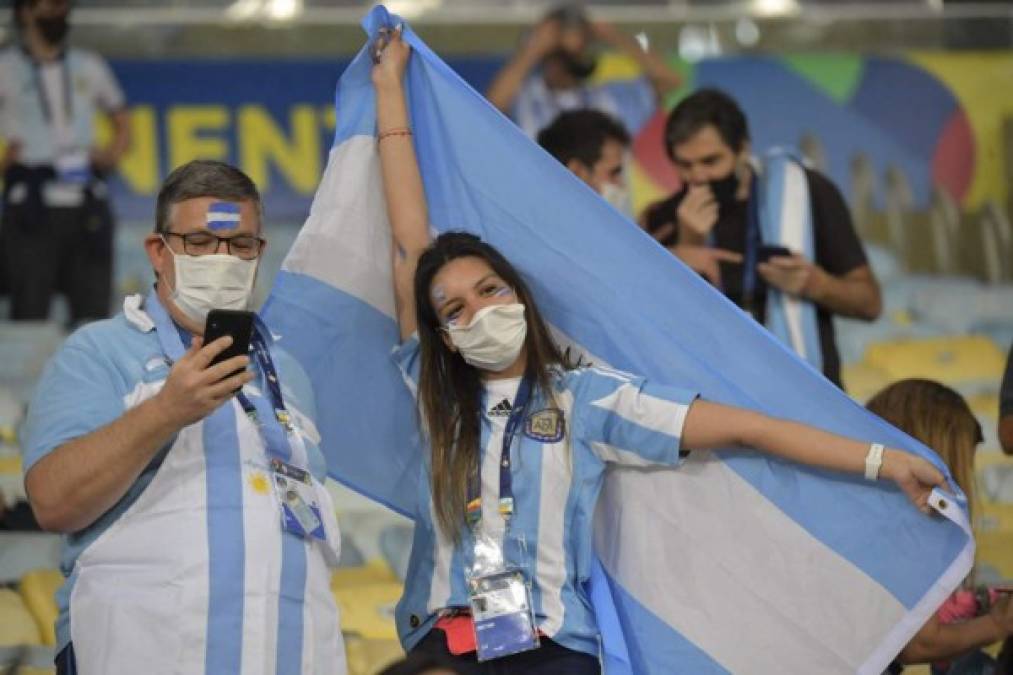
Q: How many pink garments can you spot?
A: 1